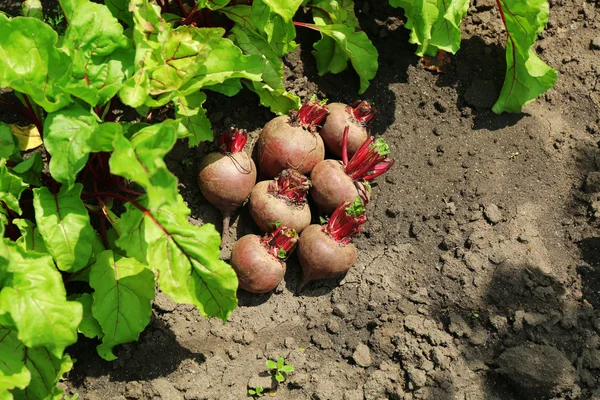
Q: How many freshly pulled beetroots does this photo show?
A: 7